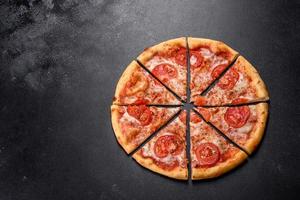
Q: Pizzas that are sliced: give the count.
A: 1